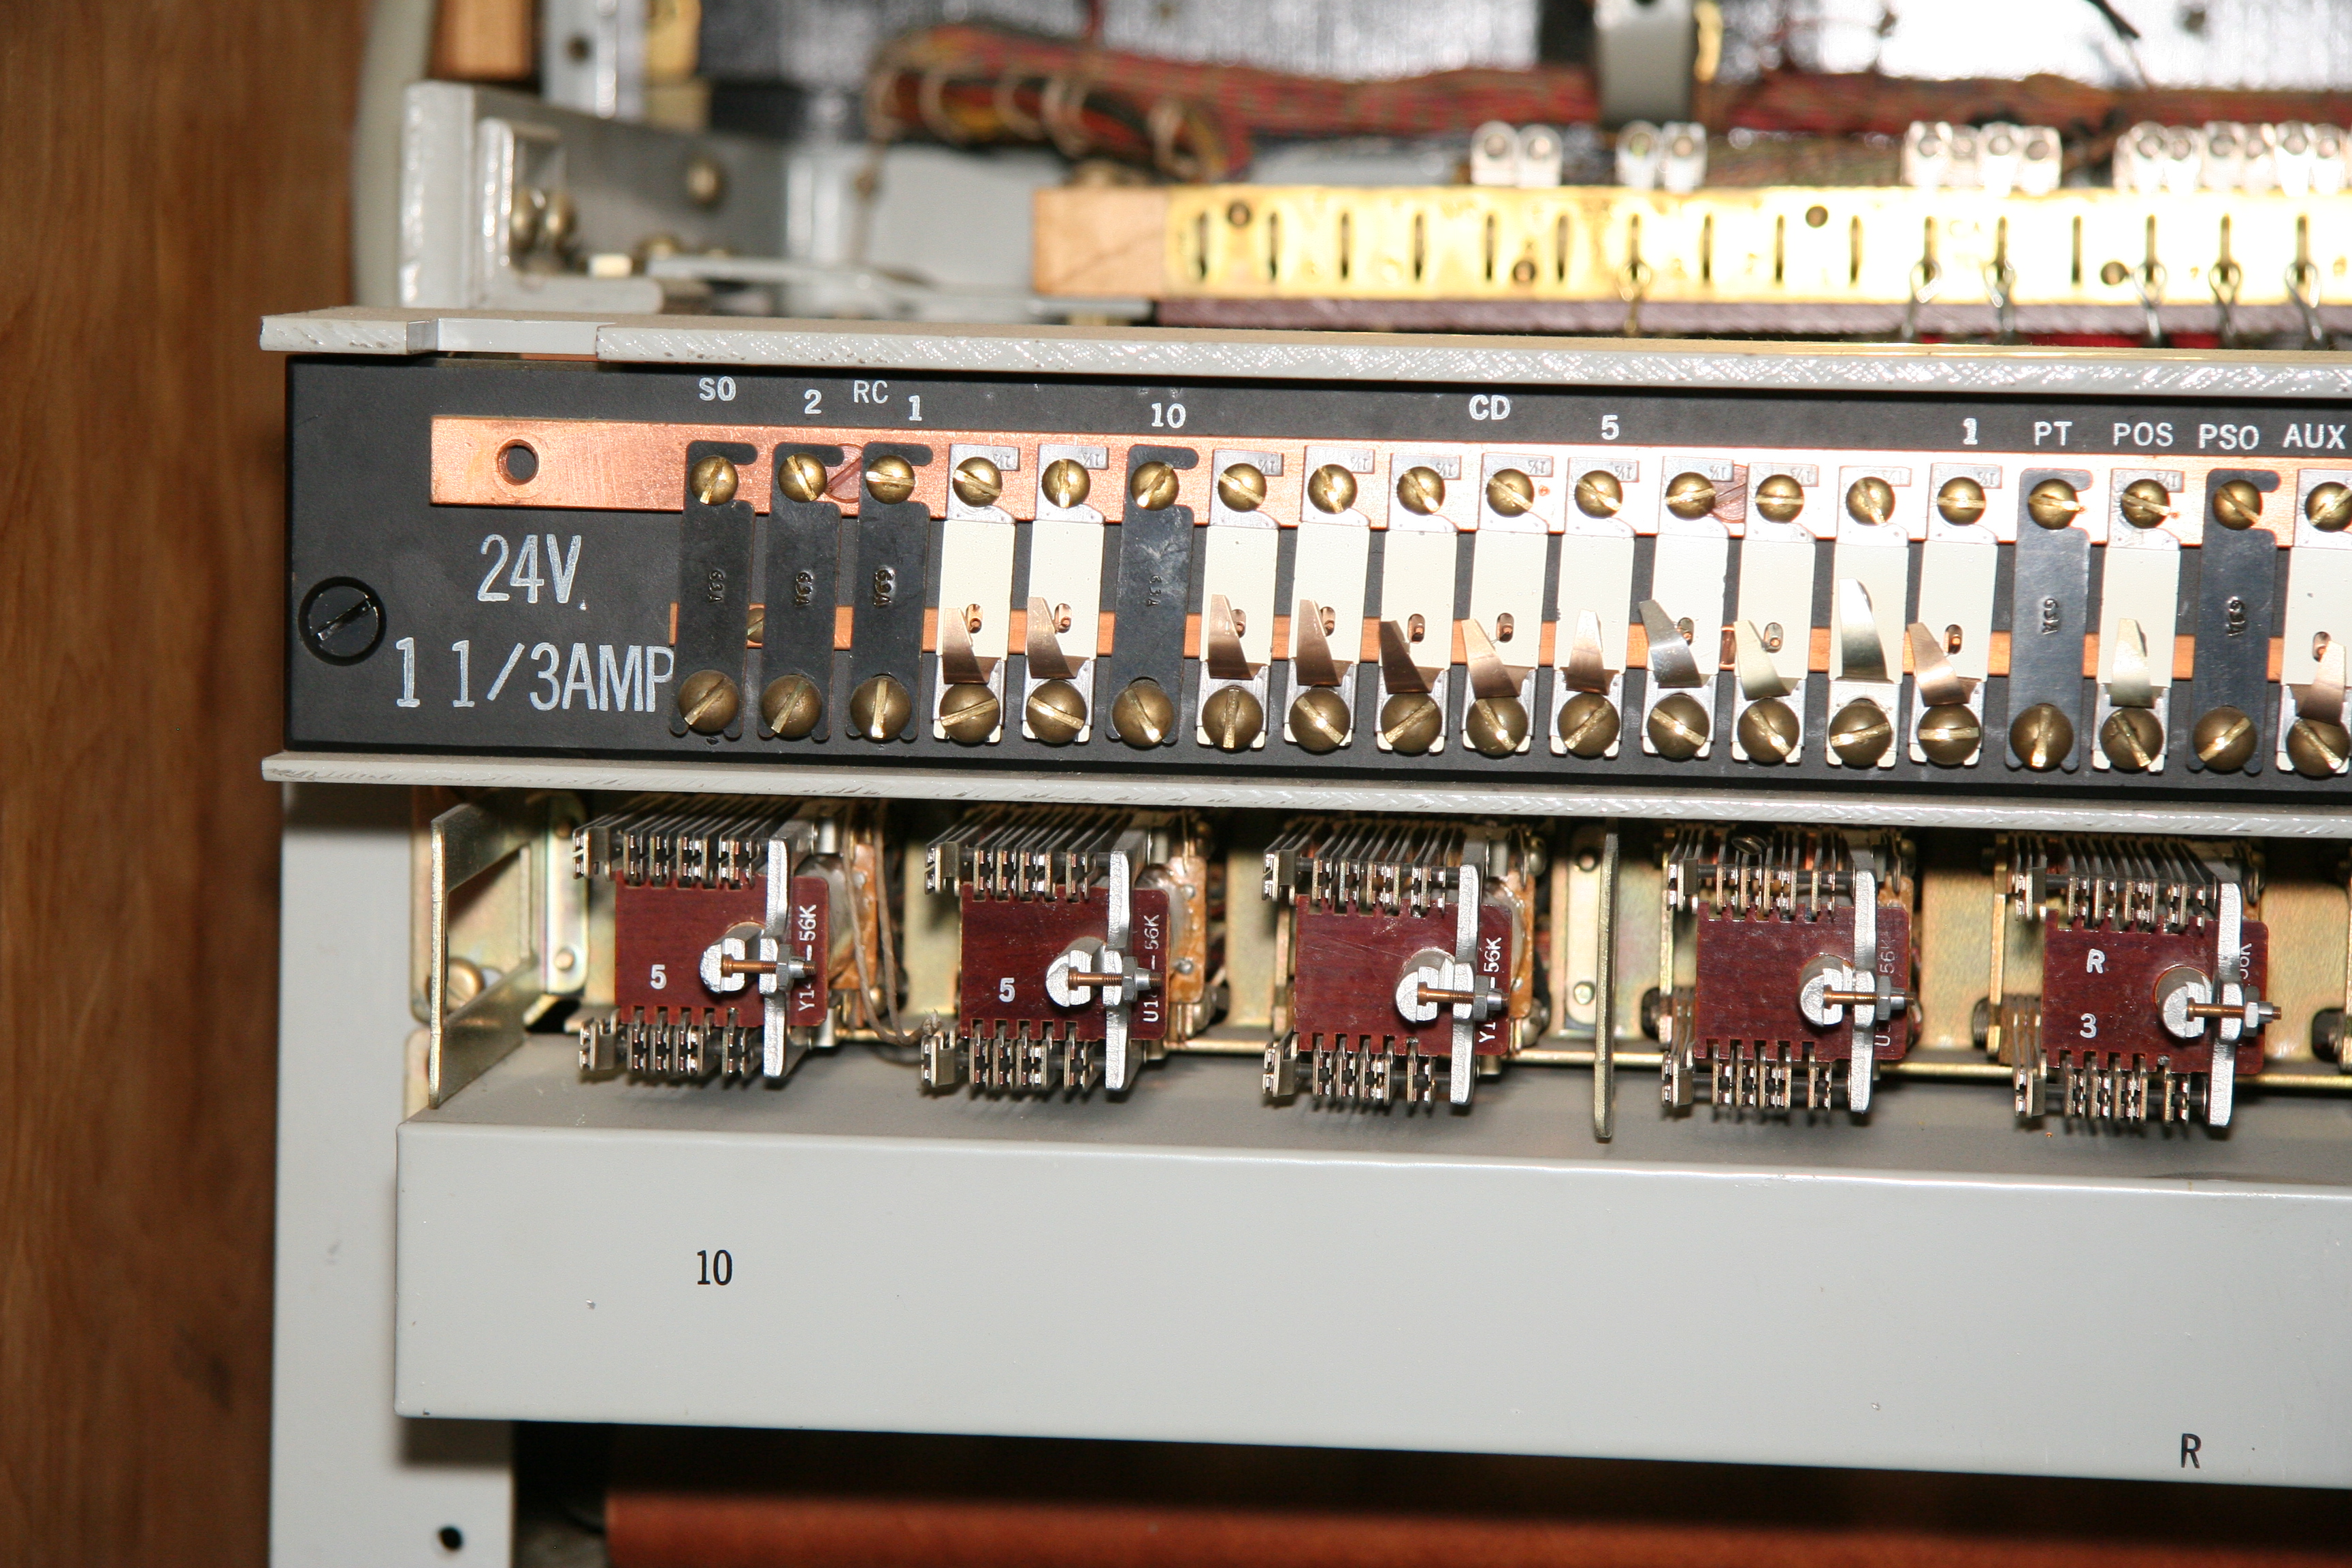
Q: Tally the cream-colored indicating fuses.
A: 13